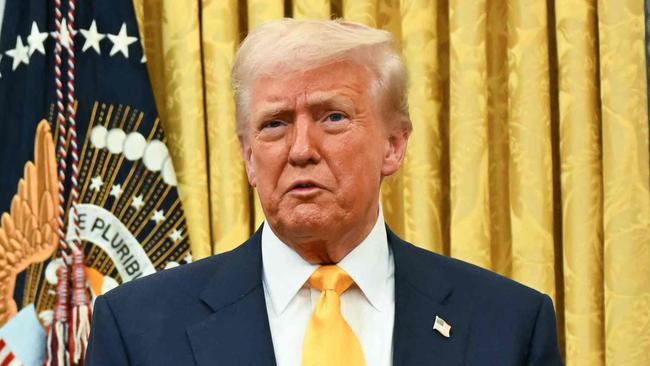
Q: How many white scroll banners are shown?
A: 1